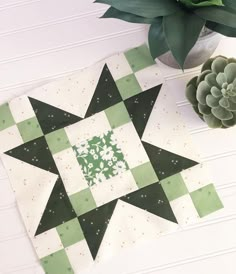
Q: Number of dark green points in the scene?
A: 8